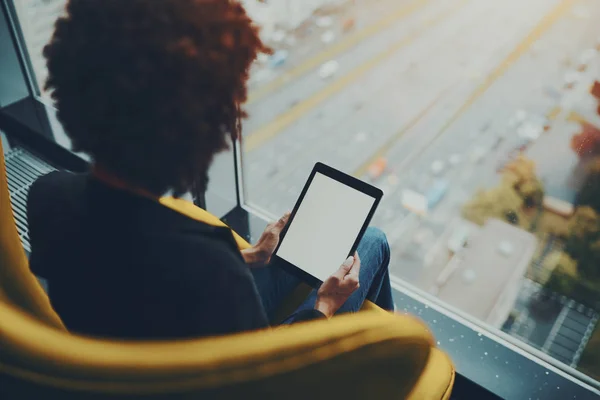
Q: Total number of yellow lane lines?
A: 4